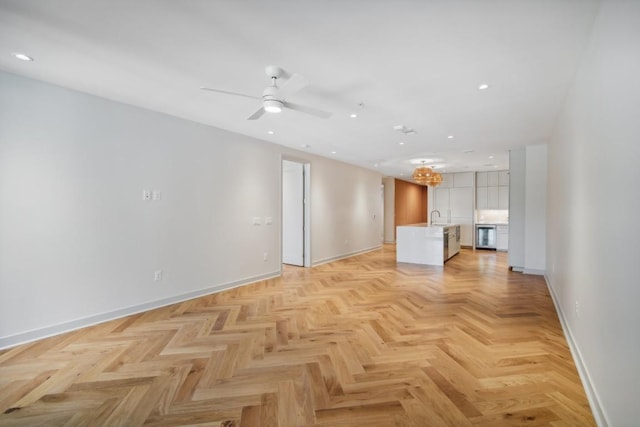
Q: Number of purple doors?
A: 0